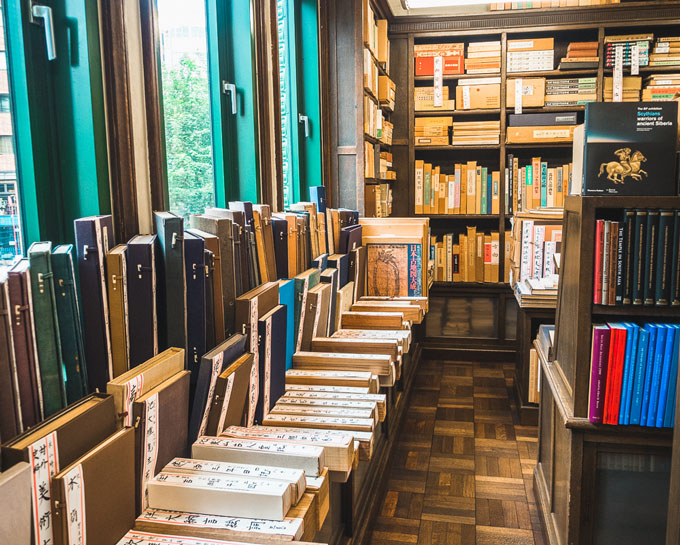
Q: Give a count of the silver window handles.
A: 3